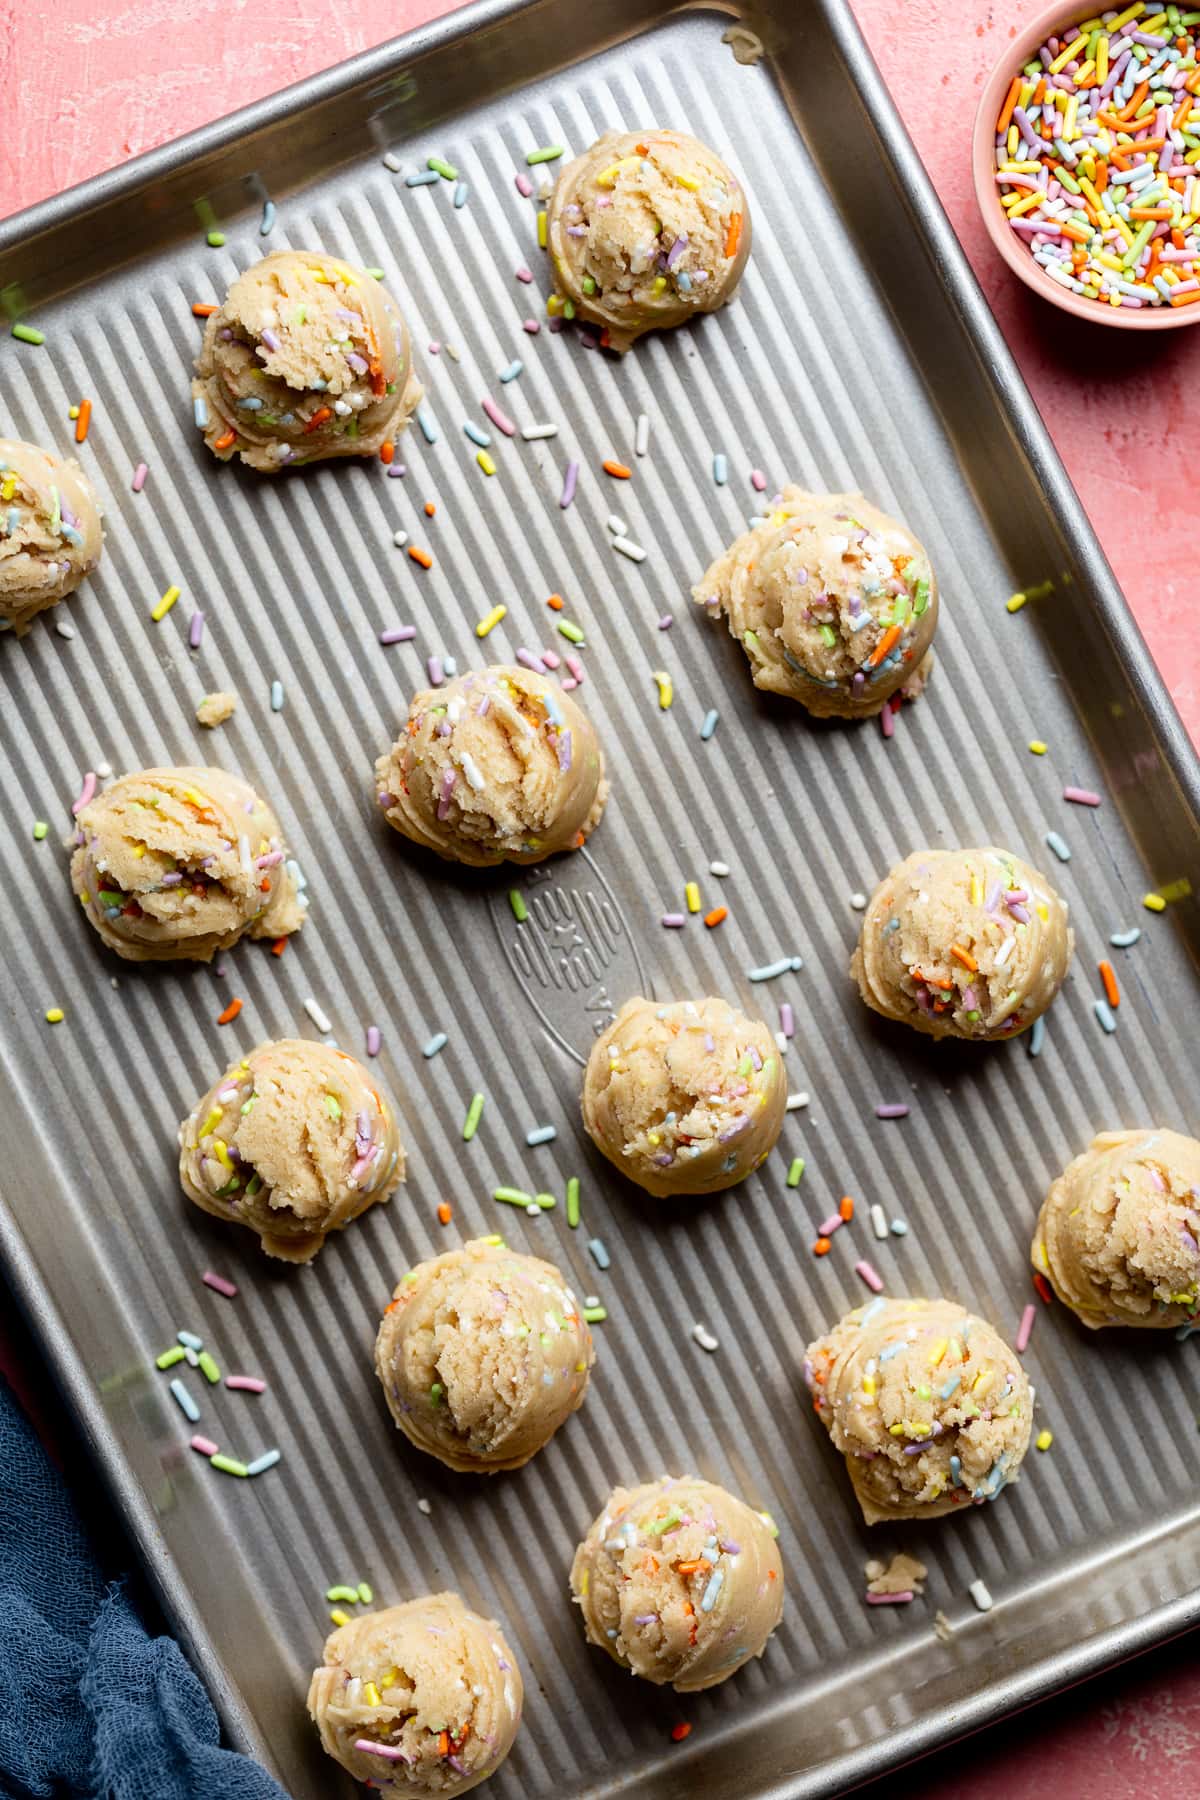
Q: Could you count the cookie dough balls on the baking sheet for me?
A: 14